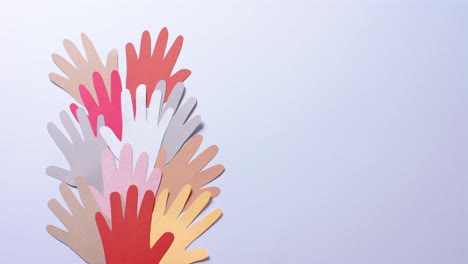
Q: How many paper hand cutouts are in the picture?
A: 11